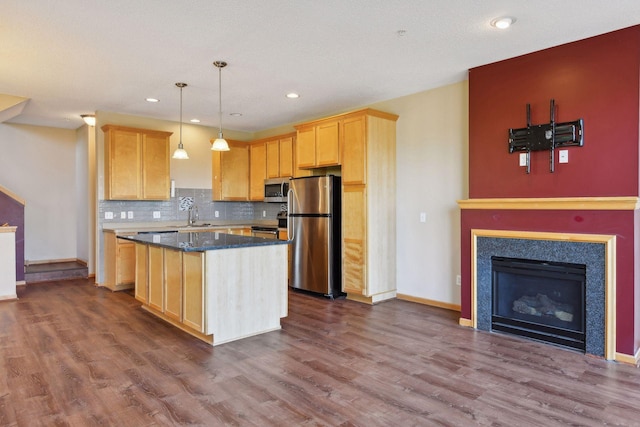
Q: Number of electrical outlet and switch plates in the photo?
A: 10